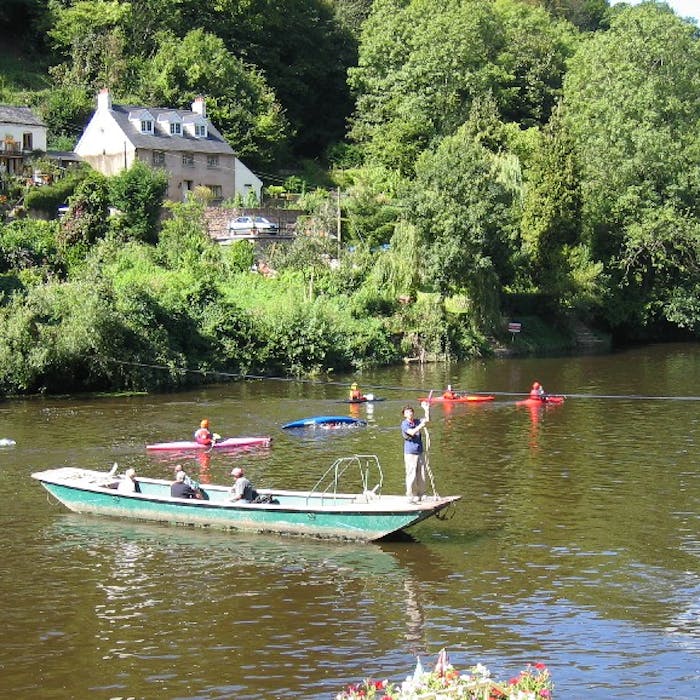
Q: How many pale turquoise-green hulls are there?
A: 1